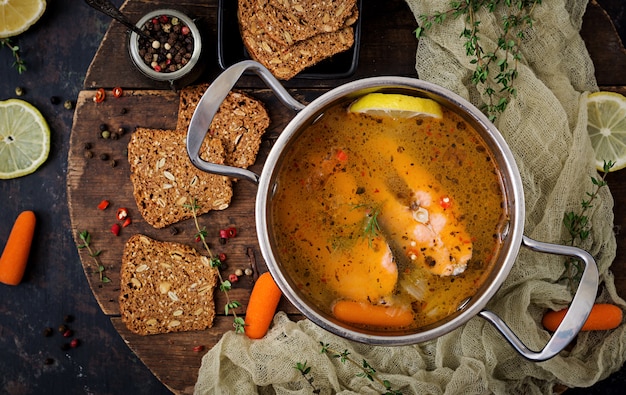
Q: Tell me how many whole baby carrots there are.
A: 4